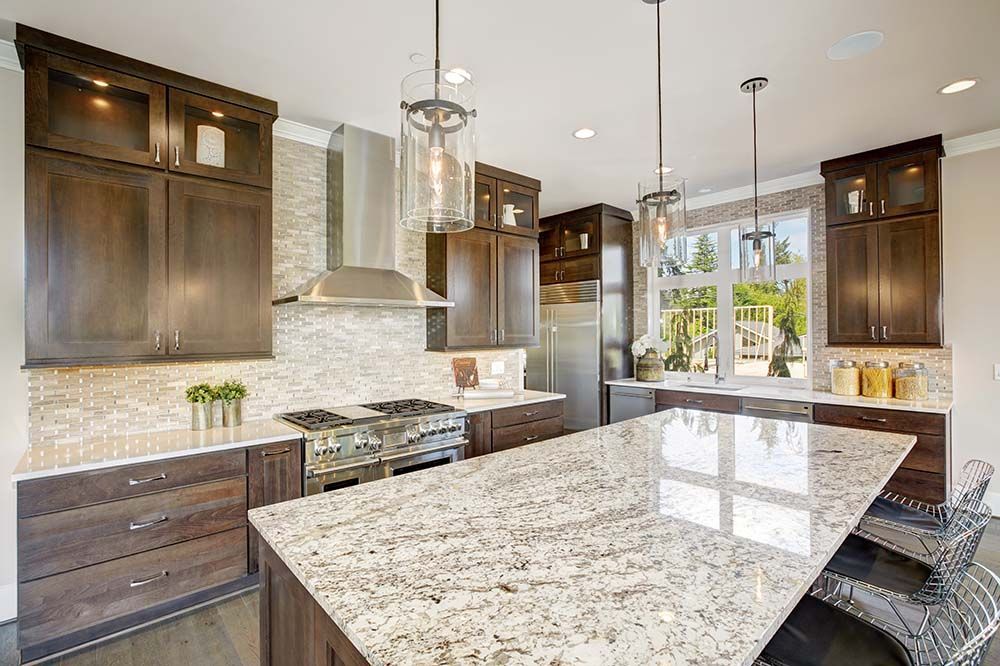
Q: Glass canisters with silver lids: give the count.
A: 3